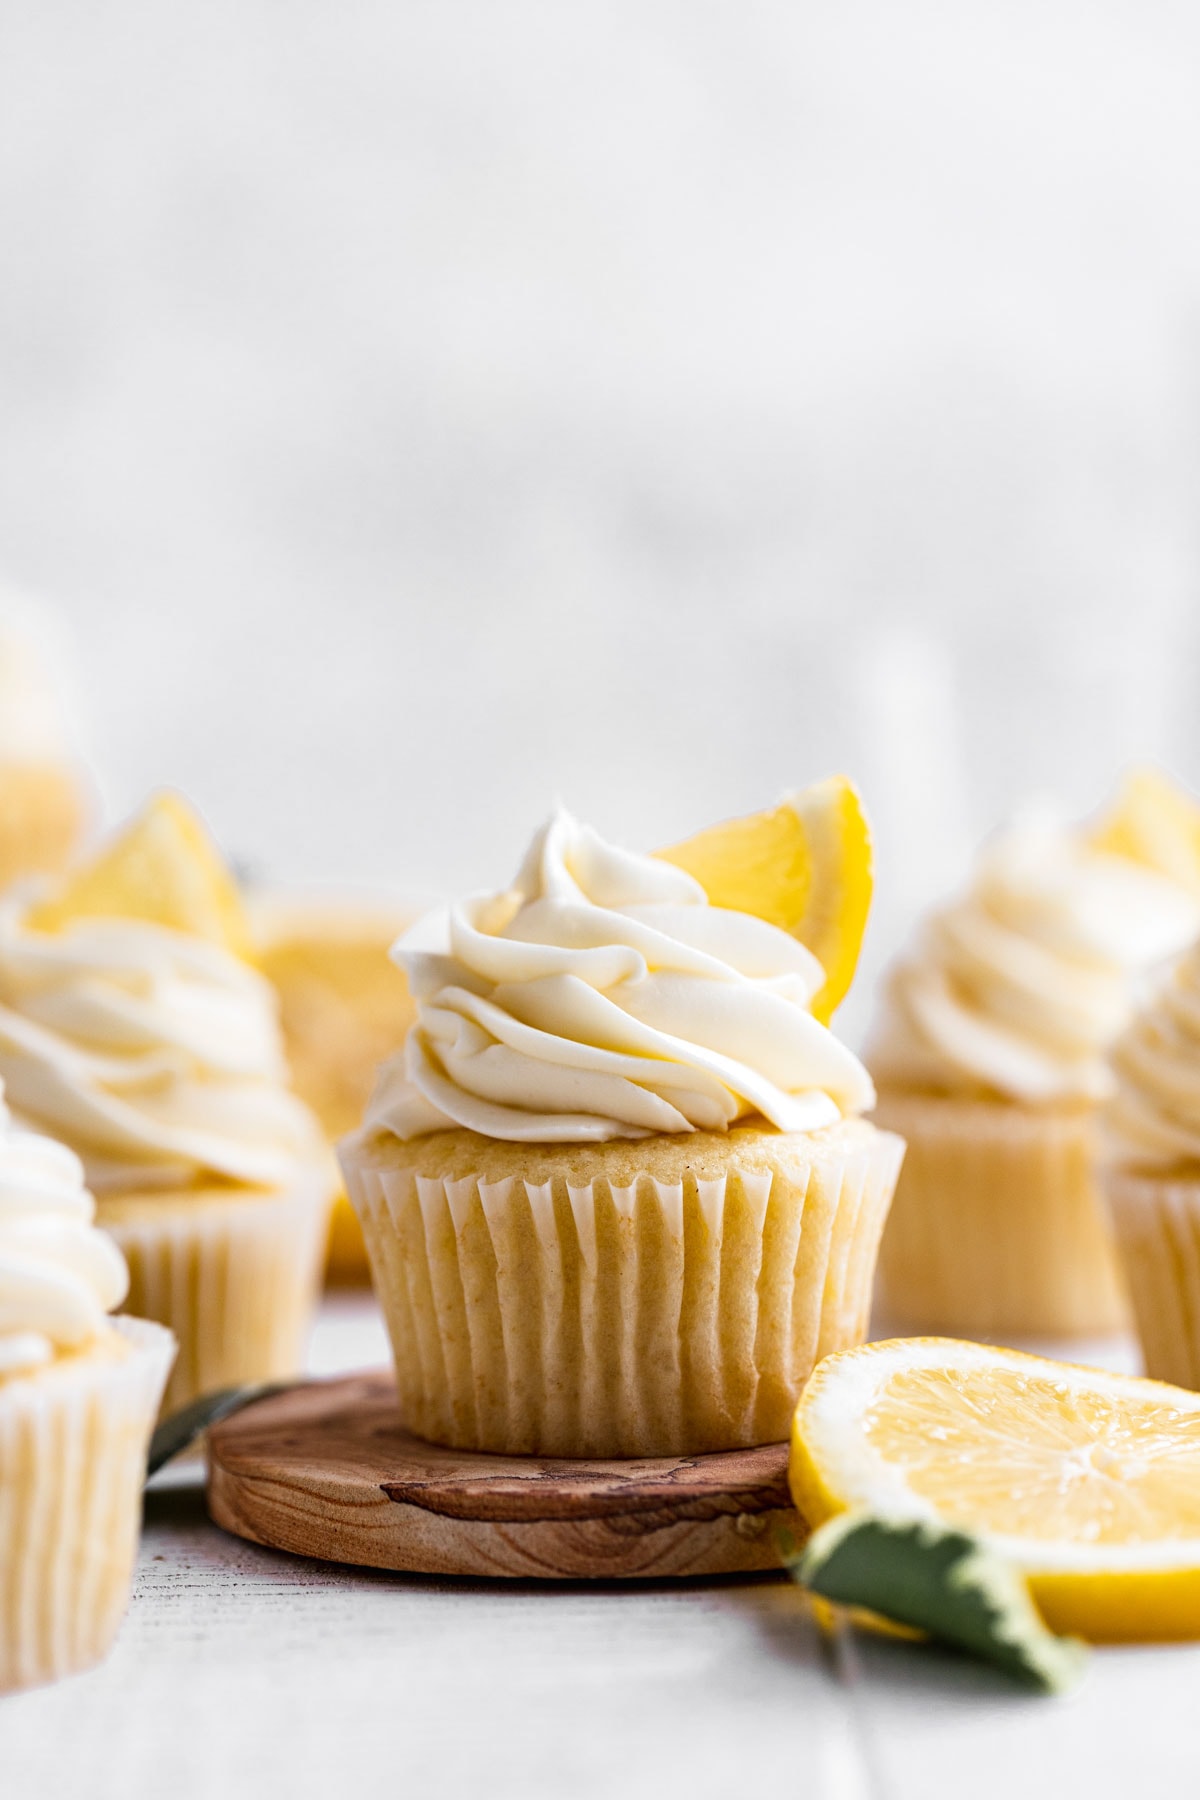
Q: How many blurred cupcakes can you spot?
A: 5